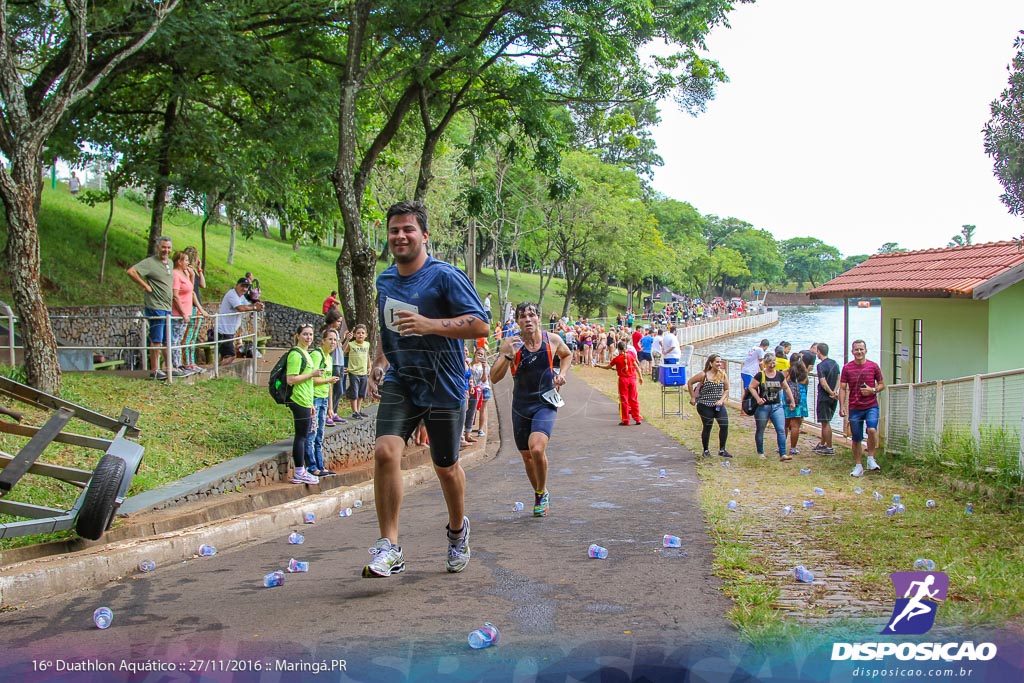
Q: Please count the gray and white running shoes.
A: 2